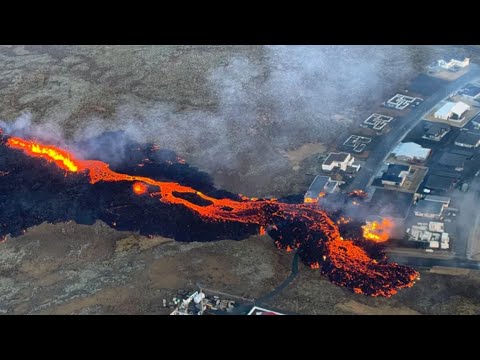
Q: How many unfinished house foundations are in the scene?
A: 3